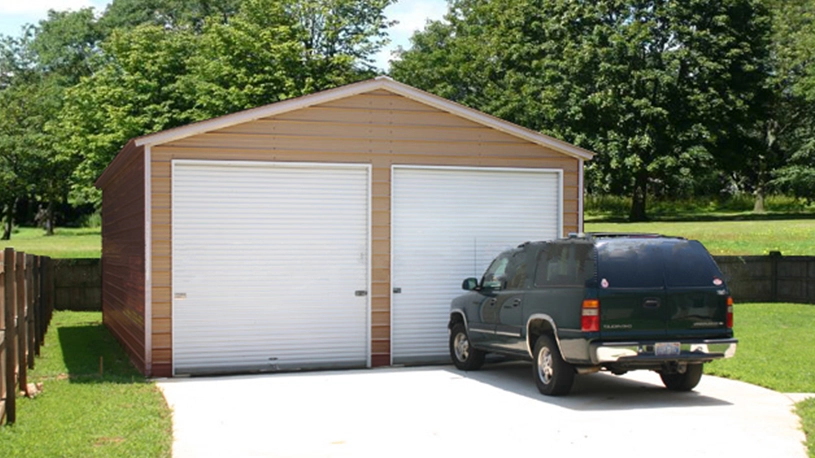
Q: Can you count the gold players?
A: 0